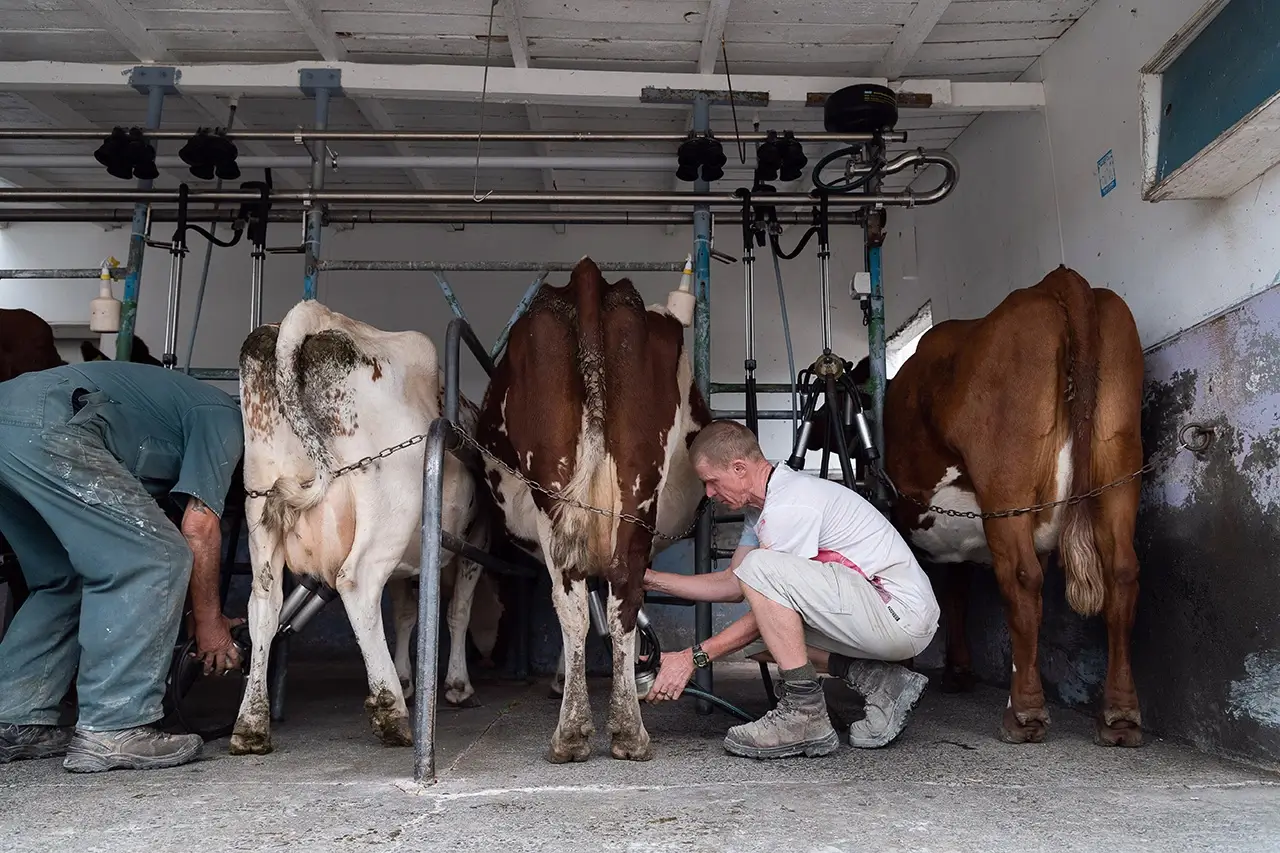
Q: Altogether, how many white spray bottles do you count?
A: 2